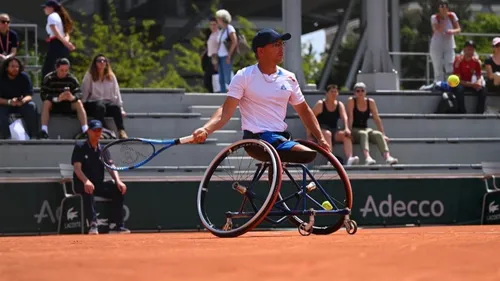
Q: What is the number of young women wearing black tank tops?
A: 2